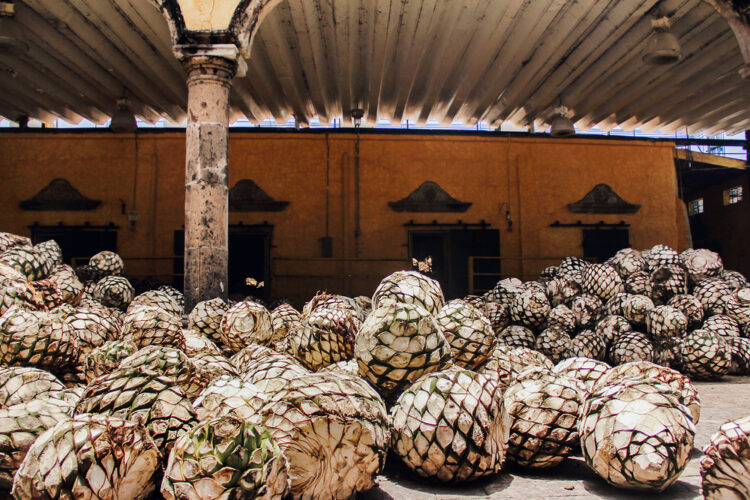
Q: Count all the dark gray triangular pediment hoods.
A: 4